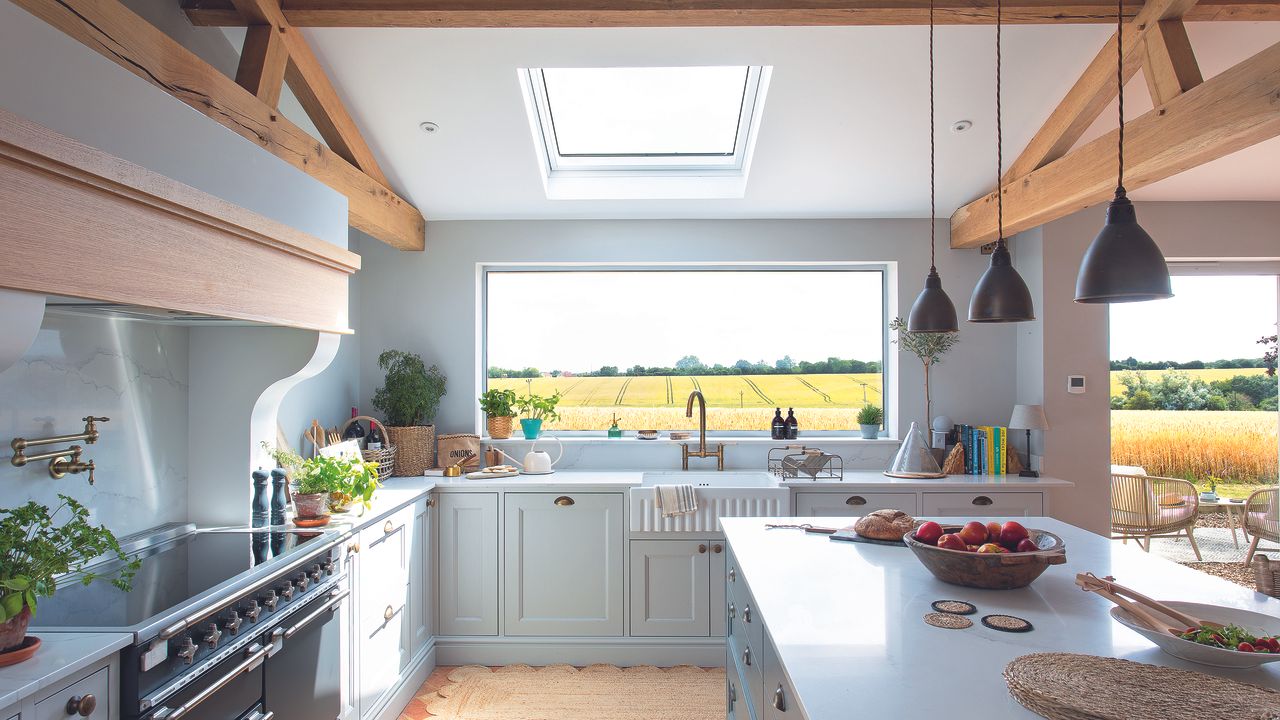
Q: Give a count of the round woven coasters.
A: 3